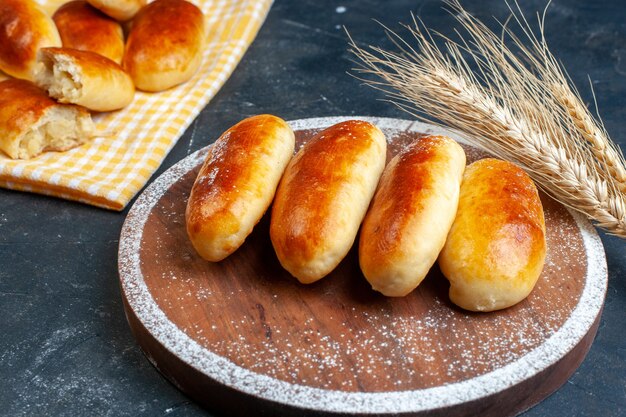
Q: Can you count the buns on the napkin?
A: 6